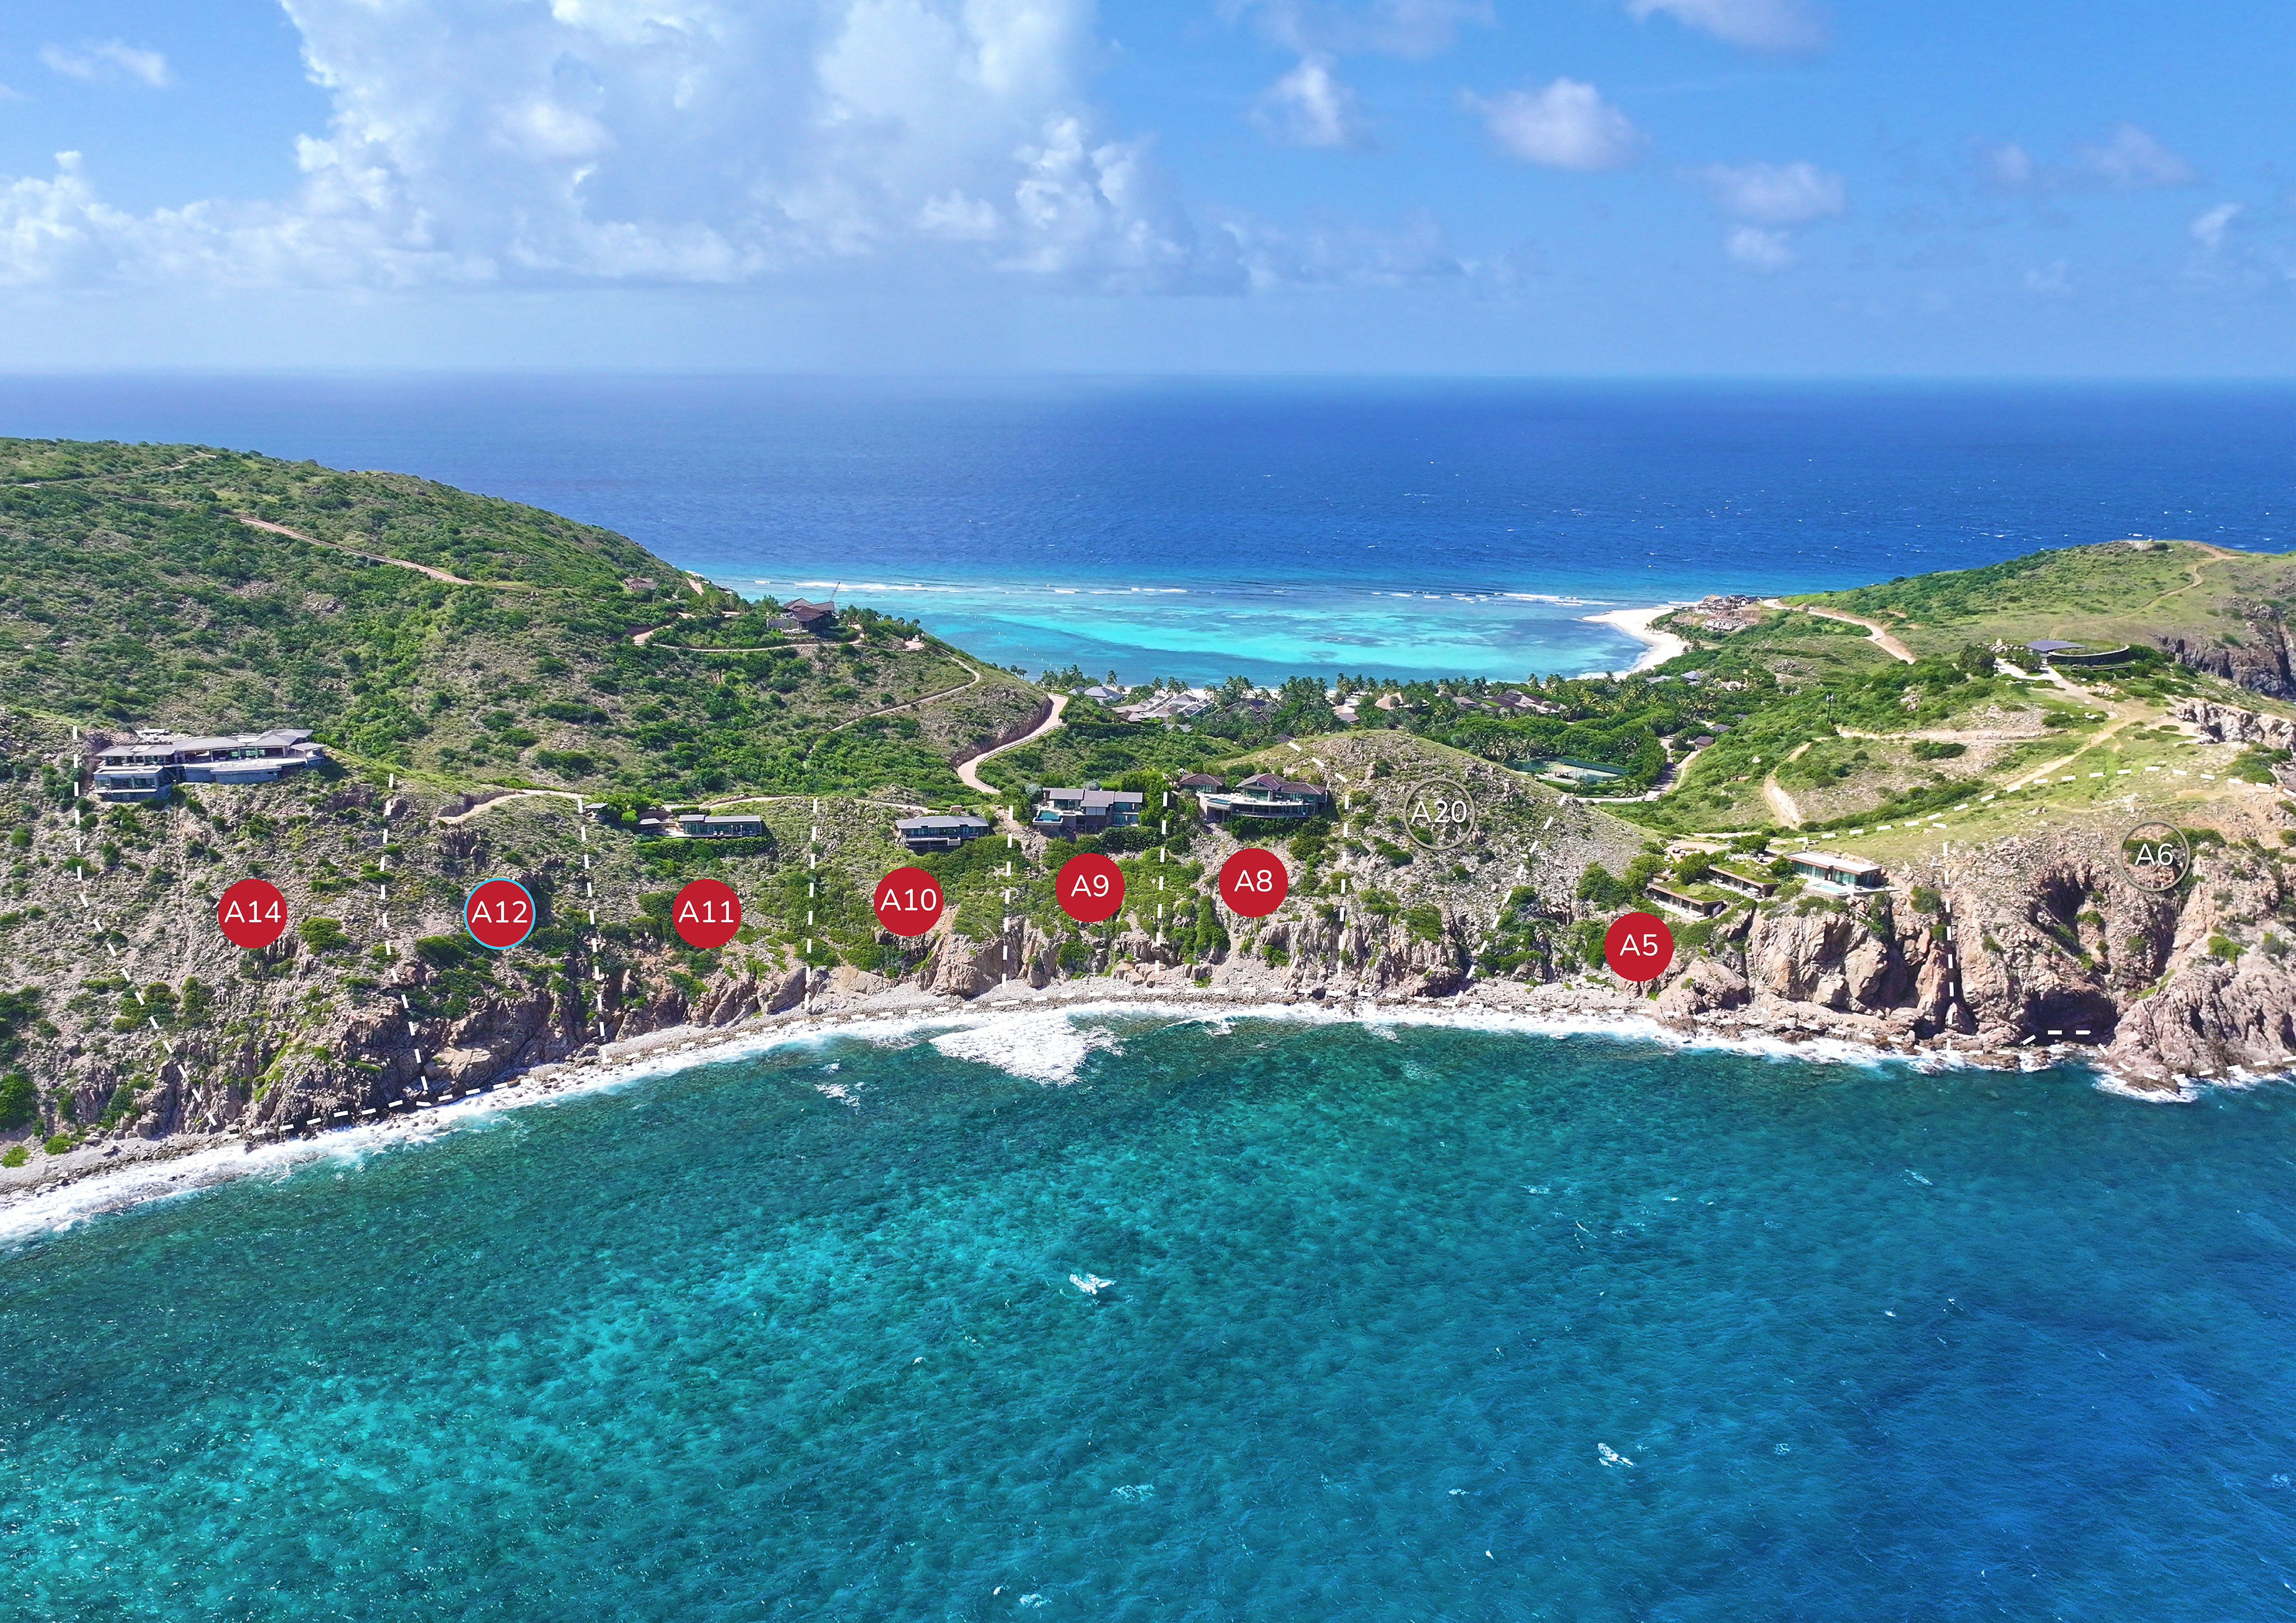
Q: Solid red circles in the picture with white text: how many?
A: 7